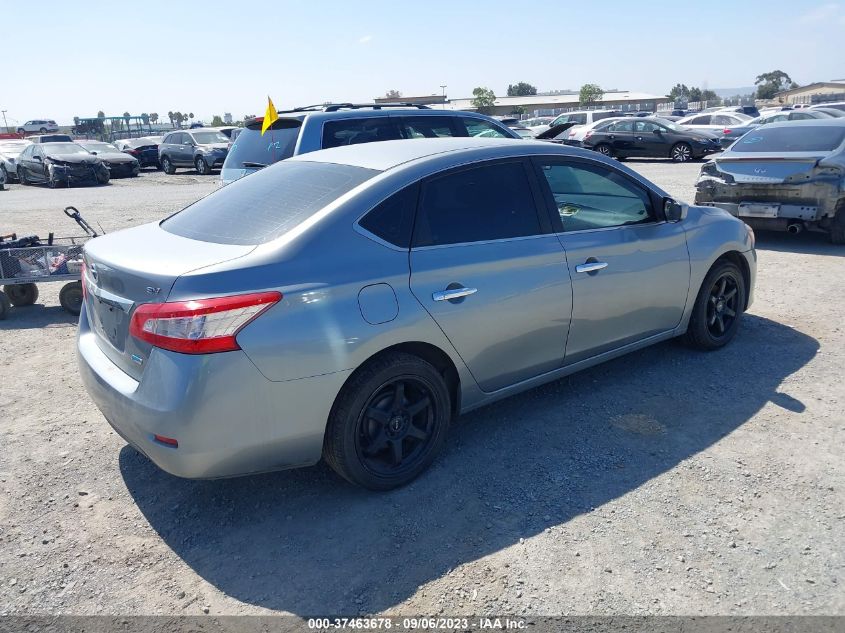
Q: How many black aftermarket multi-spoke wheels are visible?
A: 2